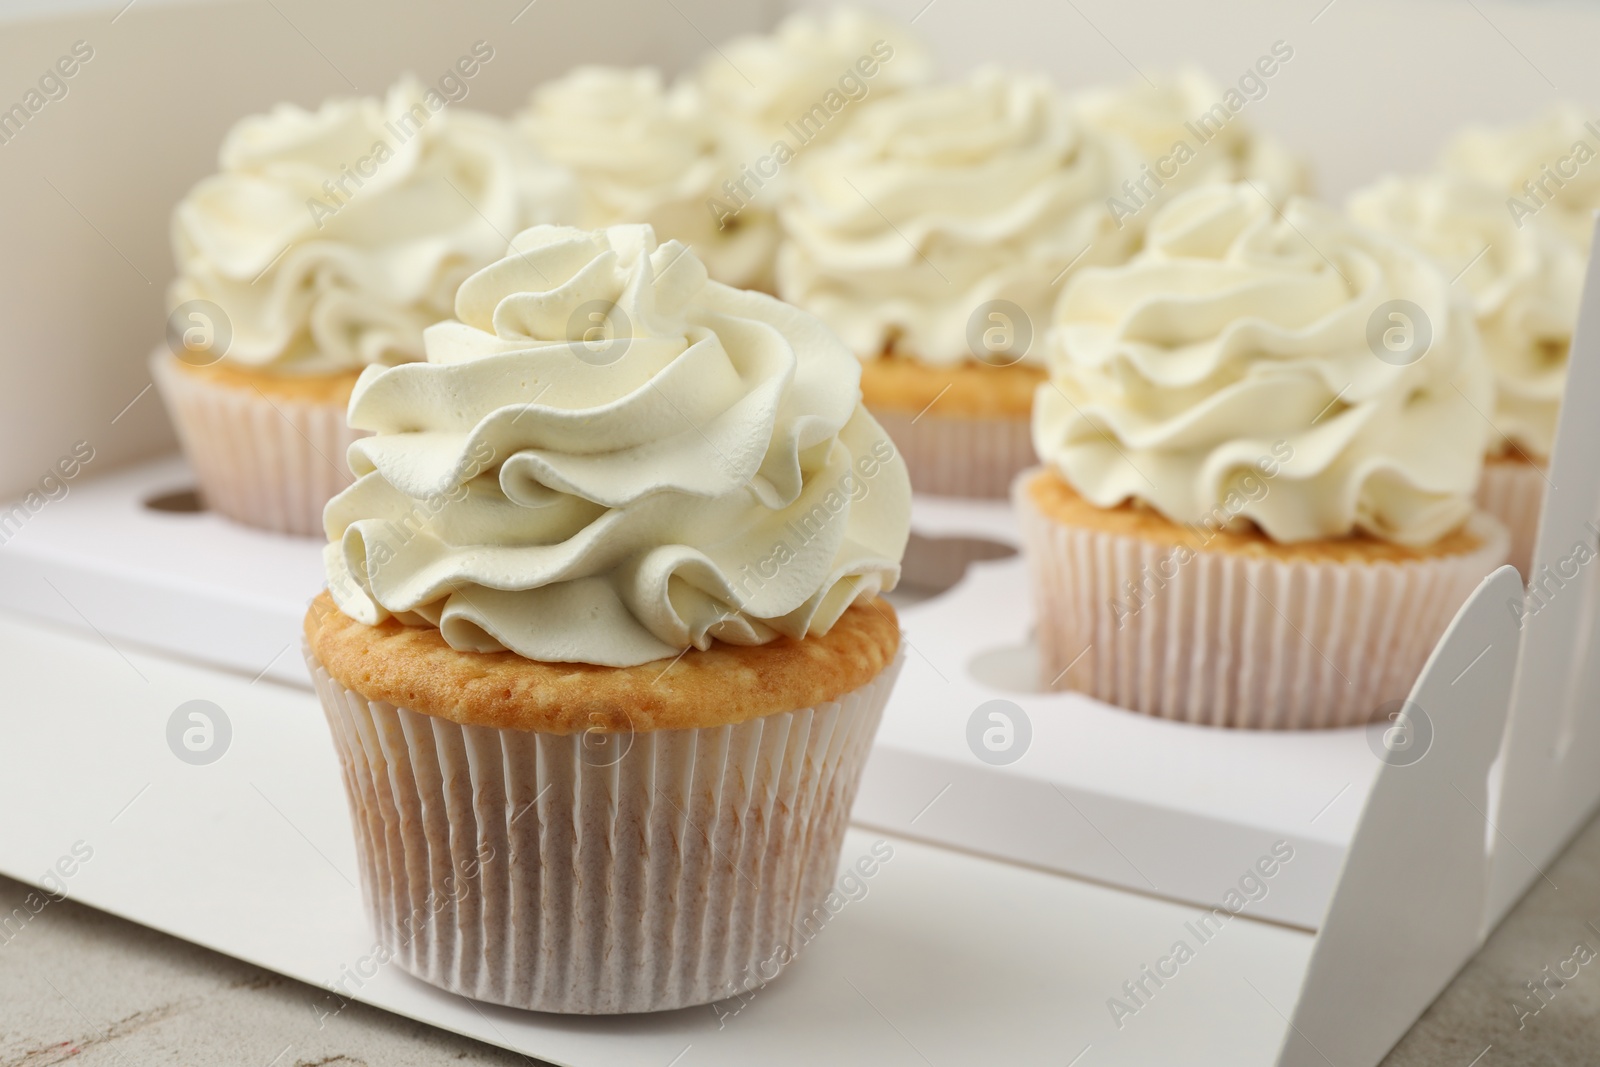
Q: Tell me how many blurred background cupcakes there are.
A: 8